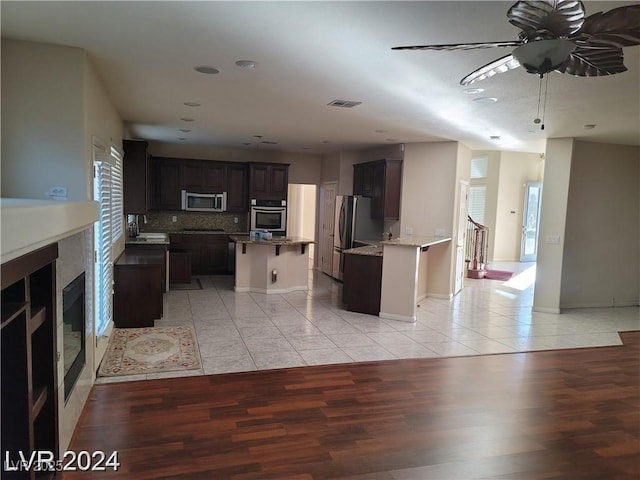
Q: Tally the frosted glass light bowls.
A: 1